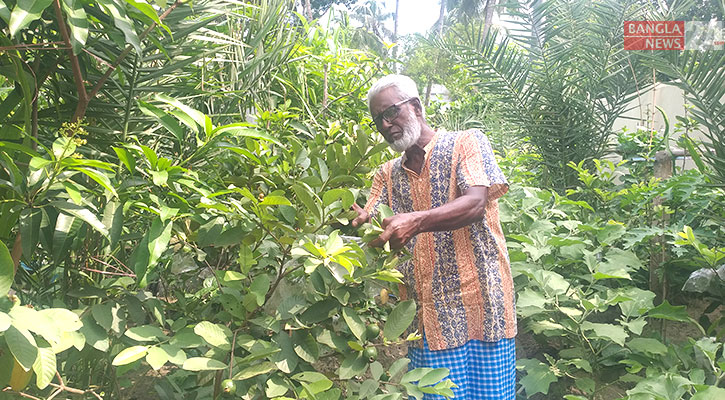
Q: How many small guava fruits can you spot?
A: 3